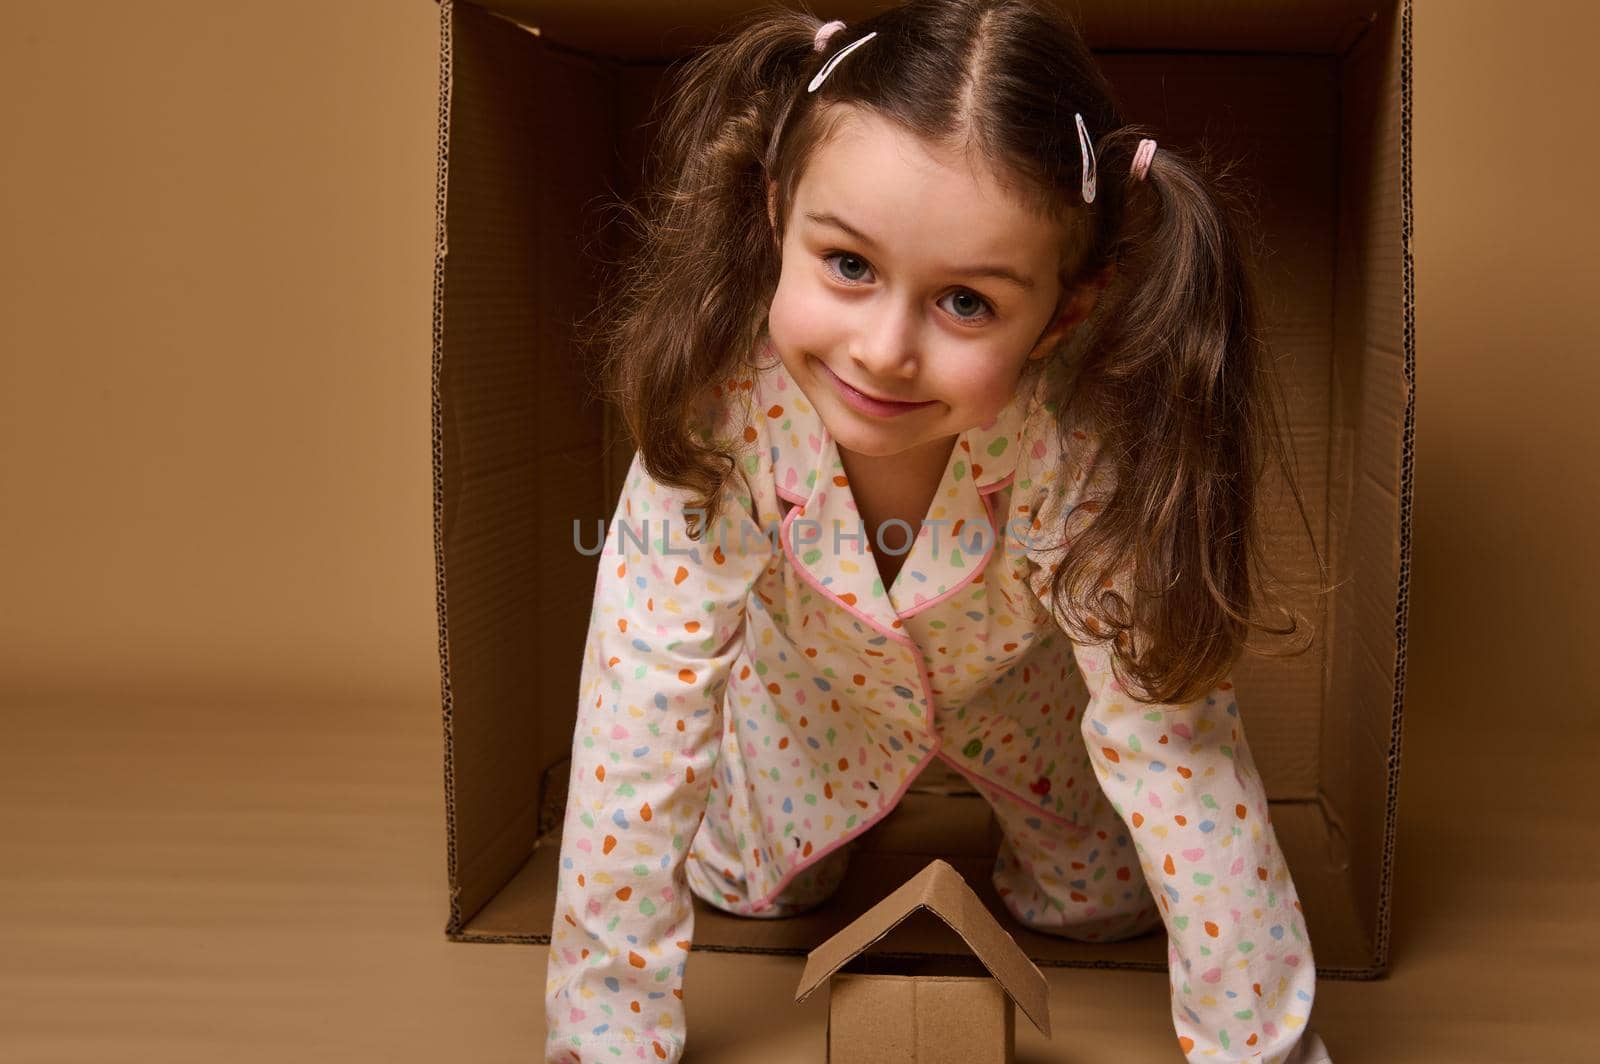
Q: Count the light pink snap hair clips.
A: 2